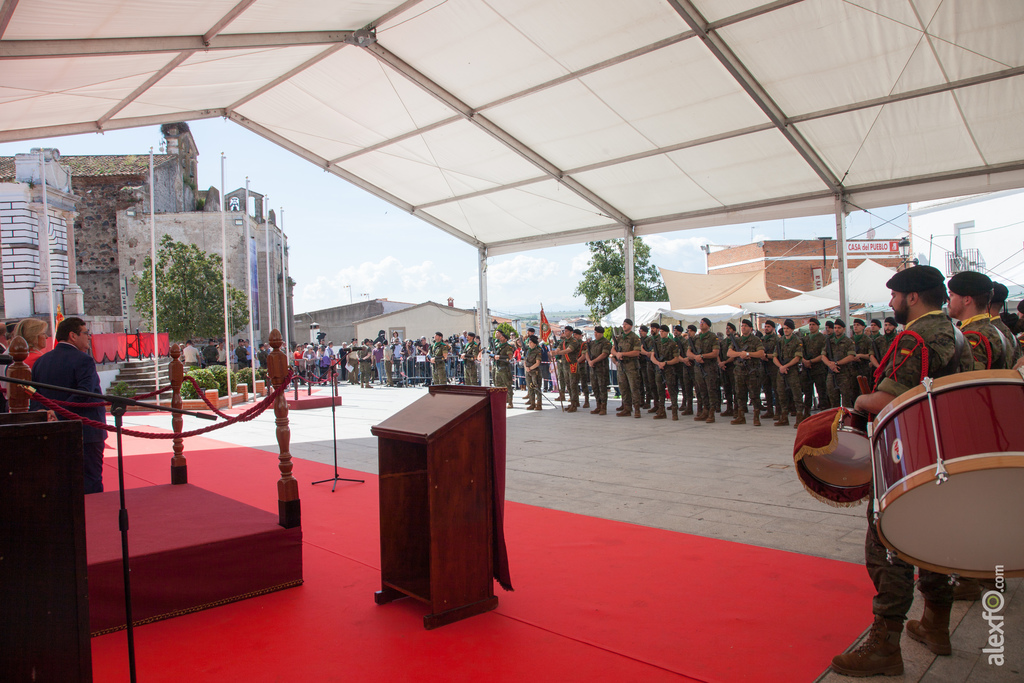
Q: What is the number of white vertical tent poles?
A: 3